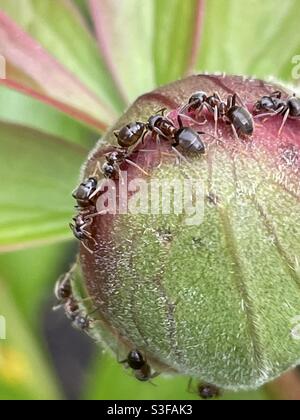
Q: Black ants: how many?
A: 8